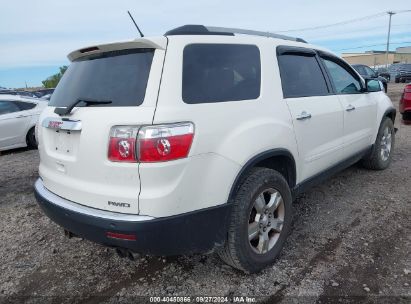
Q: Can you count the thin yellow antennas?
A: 0